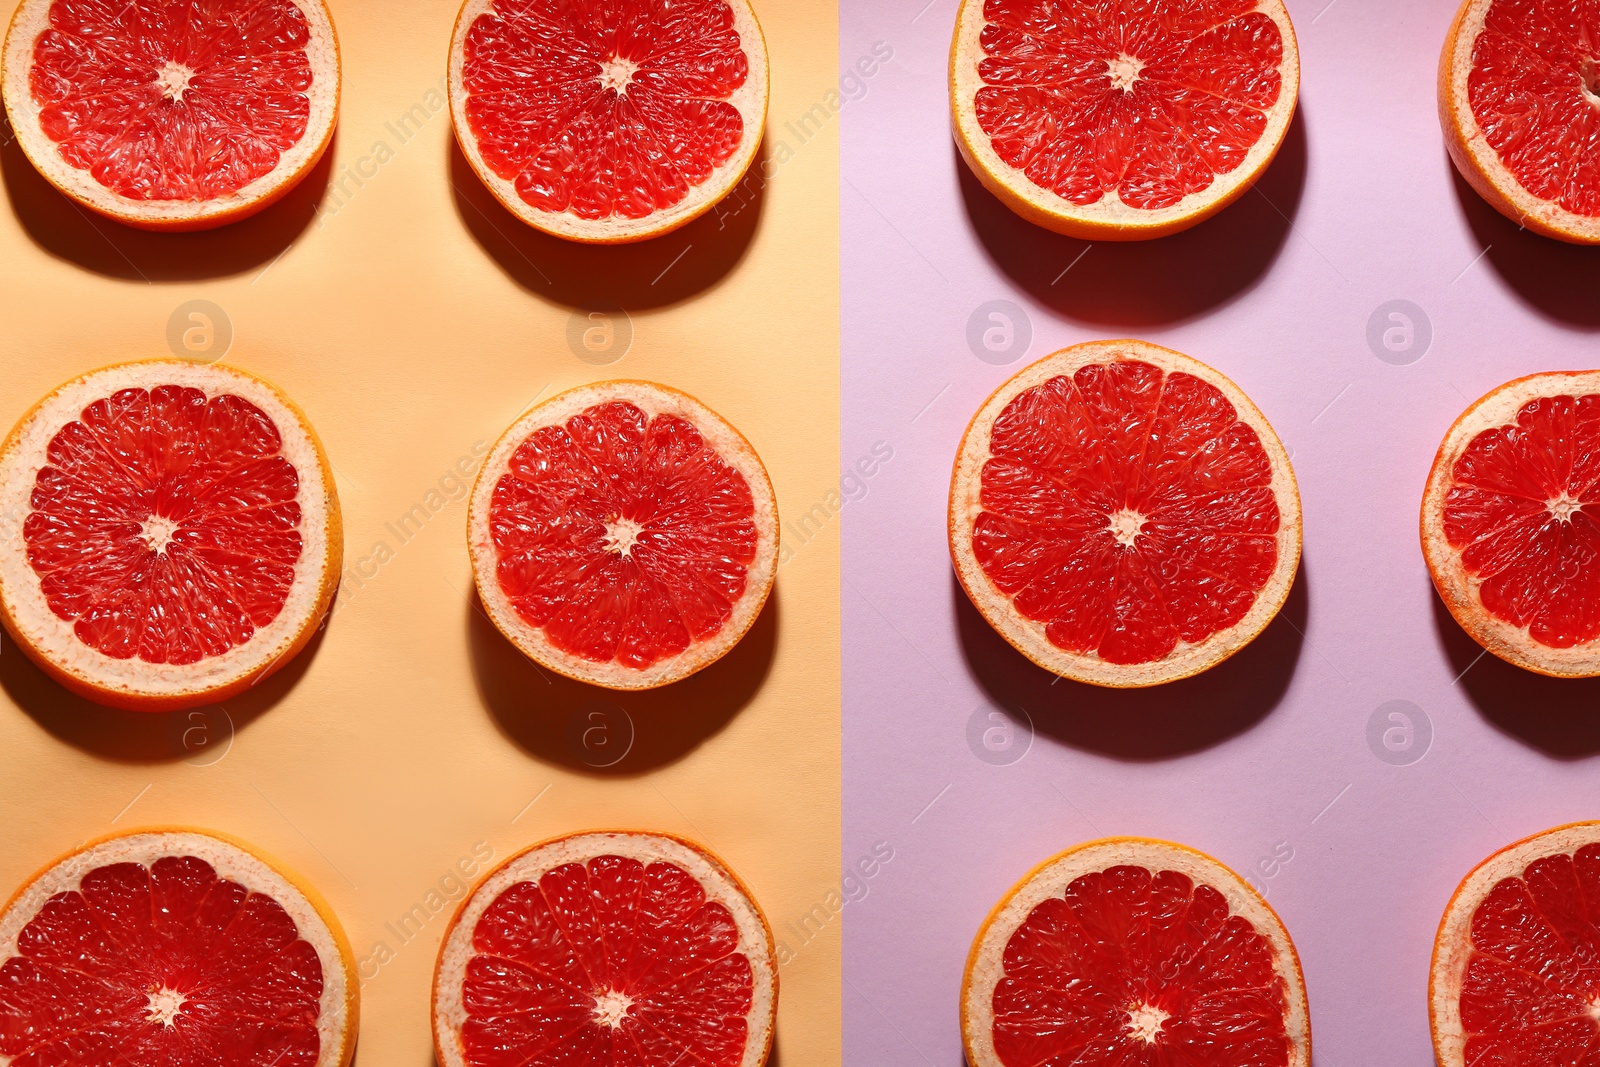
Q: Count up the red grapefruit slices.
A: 12